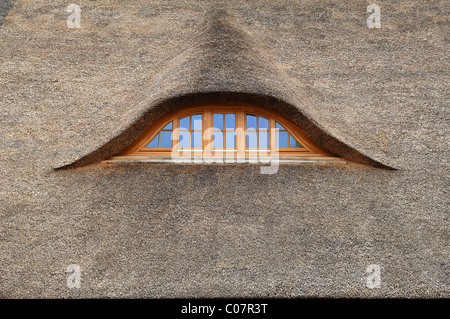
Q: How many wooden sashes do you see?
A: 5